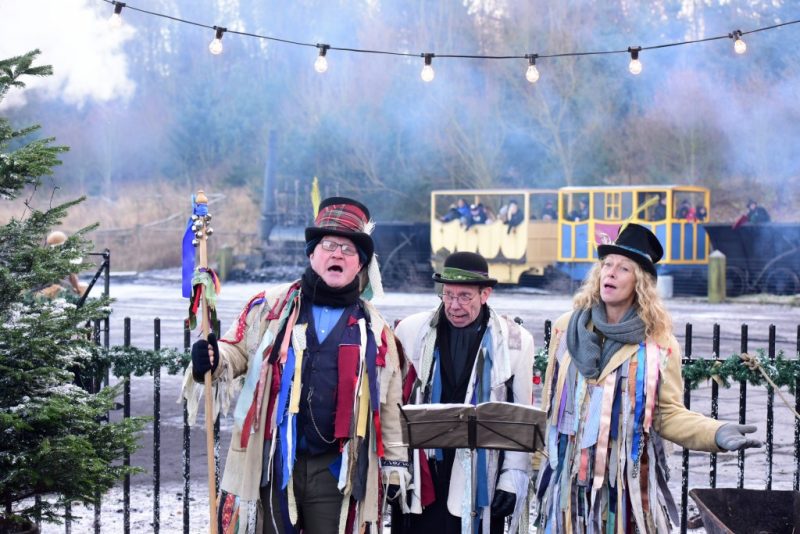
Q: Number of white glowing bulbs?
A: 7